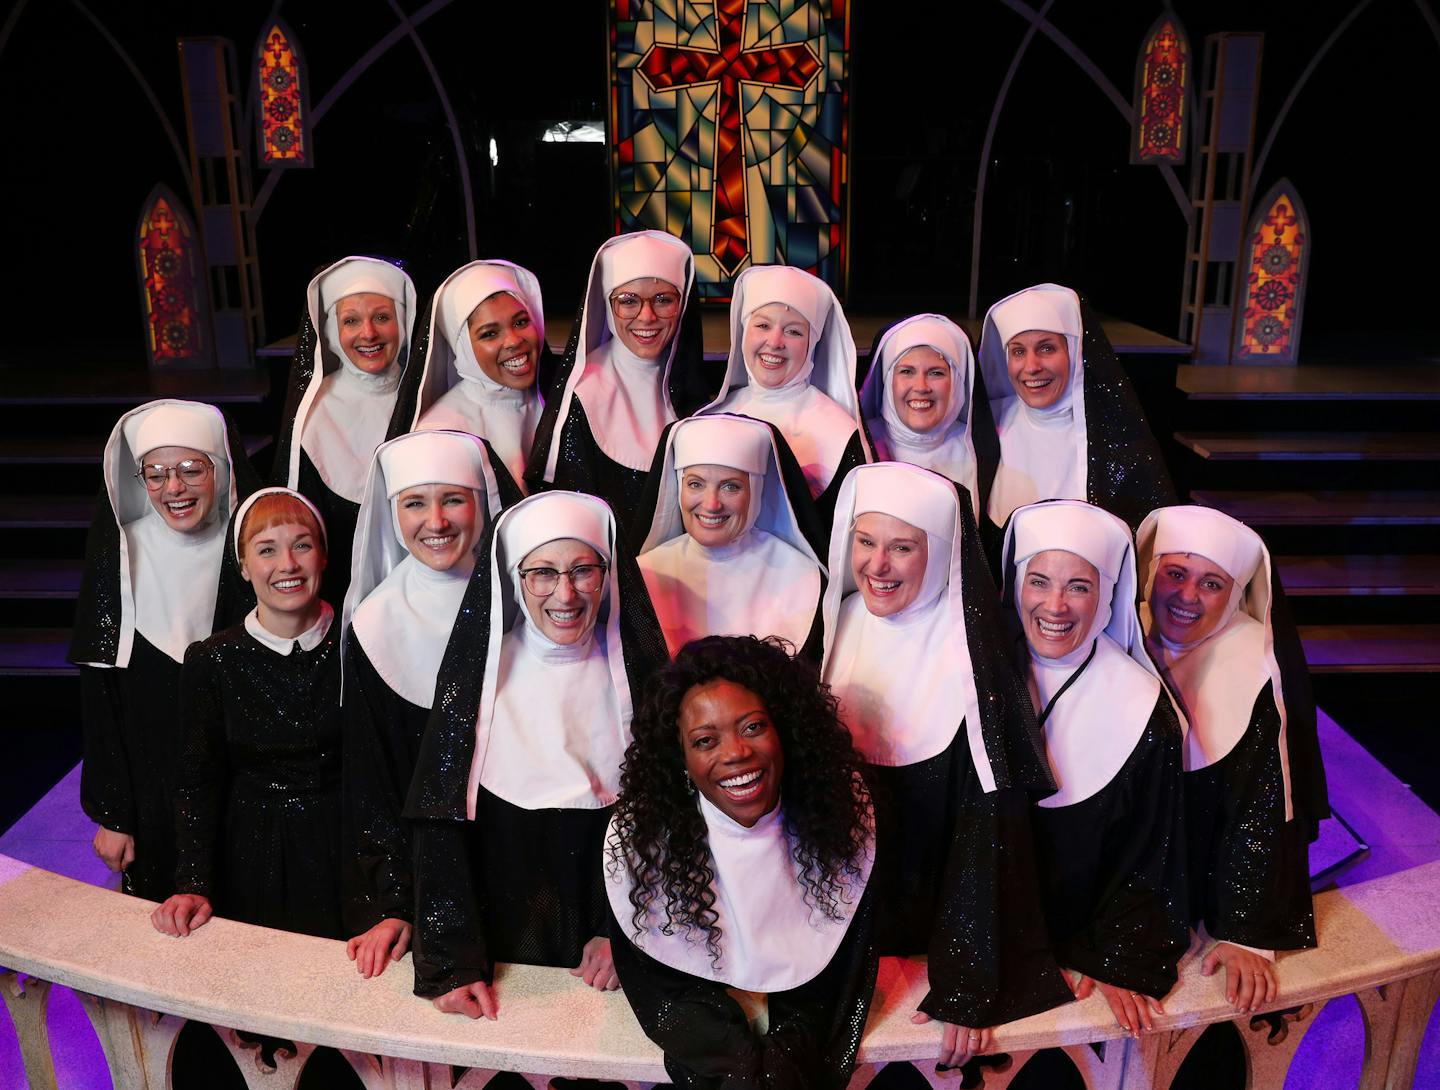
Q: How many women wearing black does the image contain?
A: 15